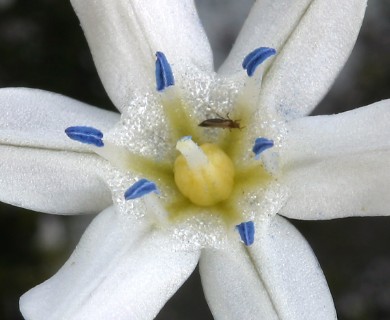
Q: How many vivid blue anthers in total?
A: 6